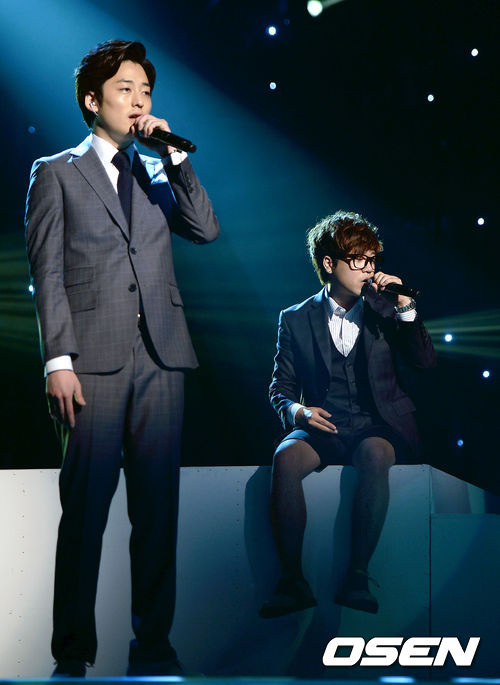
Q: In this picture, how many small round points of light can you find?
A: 11